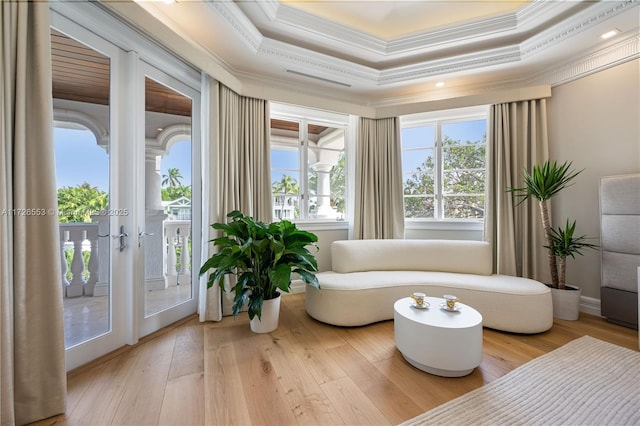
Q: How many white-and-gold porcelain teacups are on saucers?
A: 2